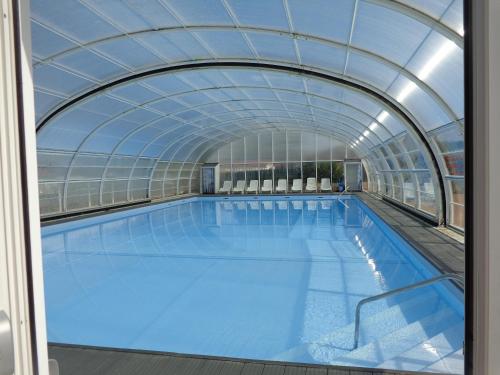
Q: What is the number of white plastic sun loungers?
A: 8